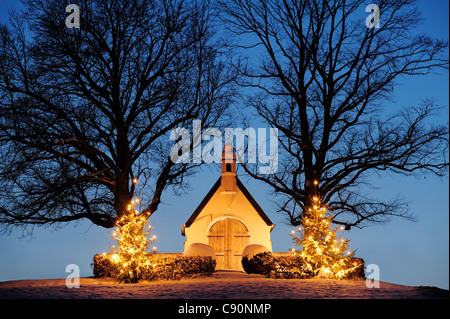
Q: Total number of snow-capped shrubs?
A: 2